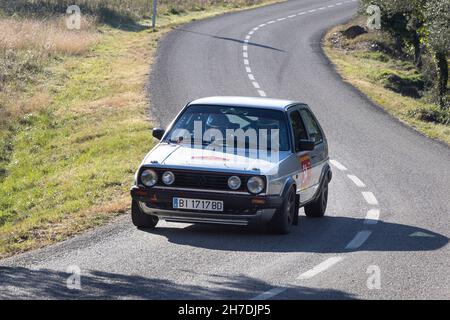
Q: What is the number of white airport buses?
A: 0